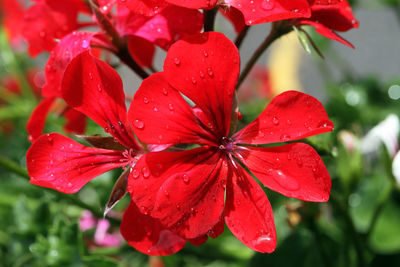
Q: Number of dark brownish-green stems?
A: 4